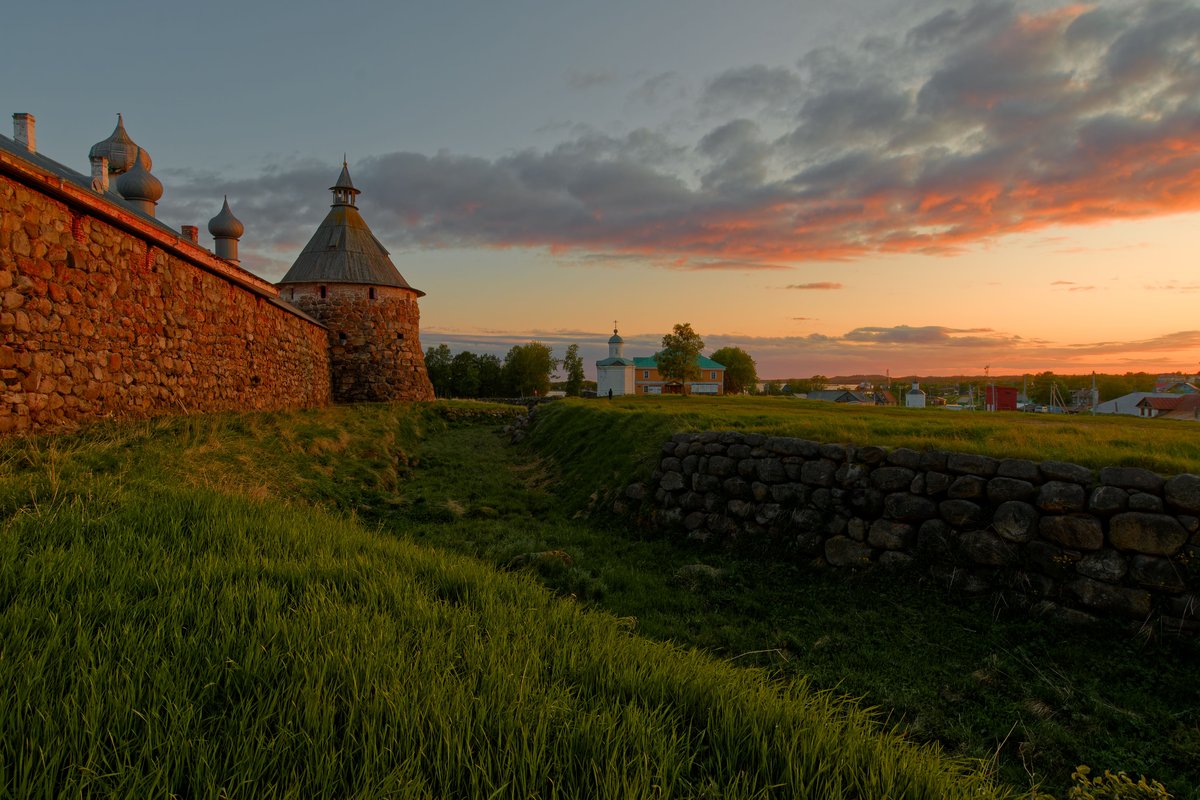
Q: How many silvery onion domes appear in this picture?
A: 3